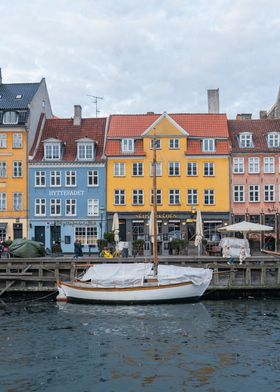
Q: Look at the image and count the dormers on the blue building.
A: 2